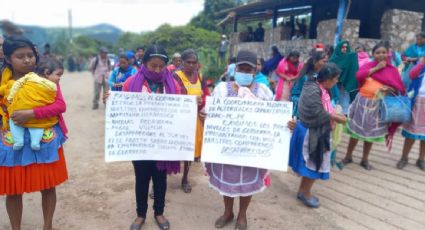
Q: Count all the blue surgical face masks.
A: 1